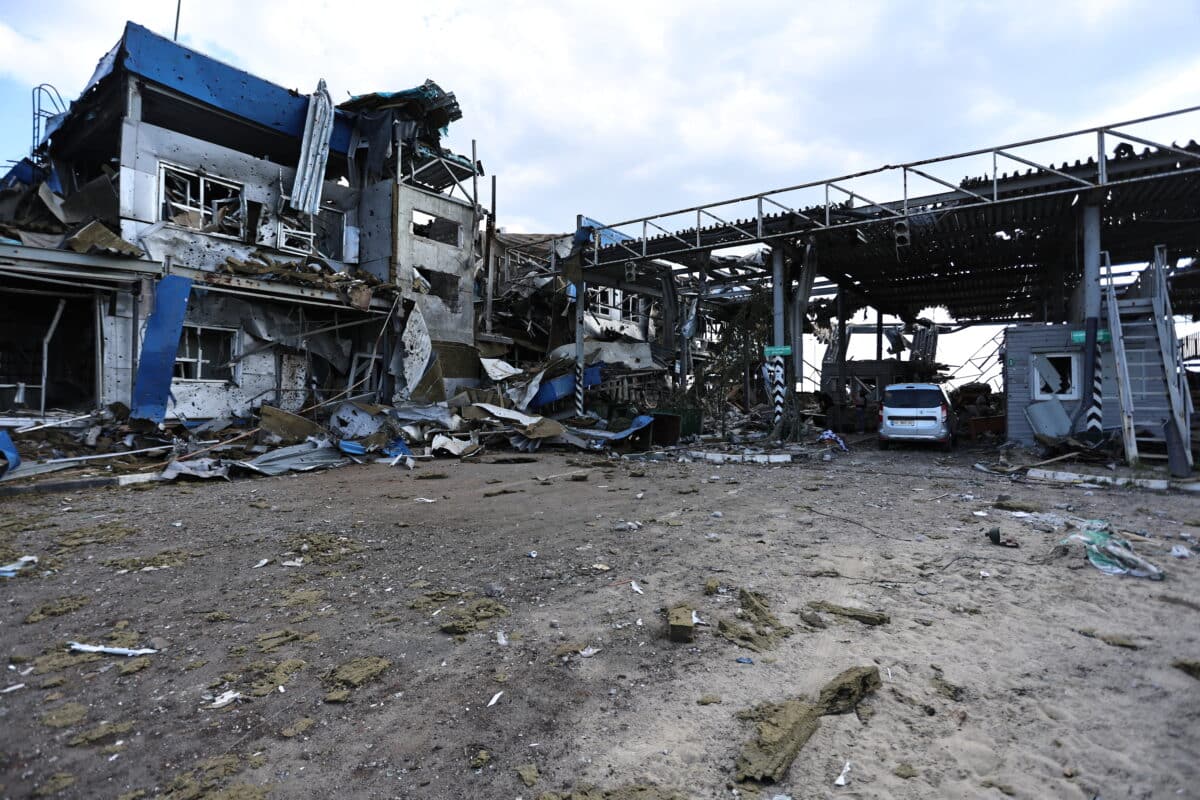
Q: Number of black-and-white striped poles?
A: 3